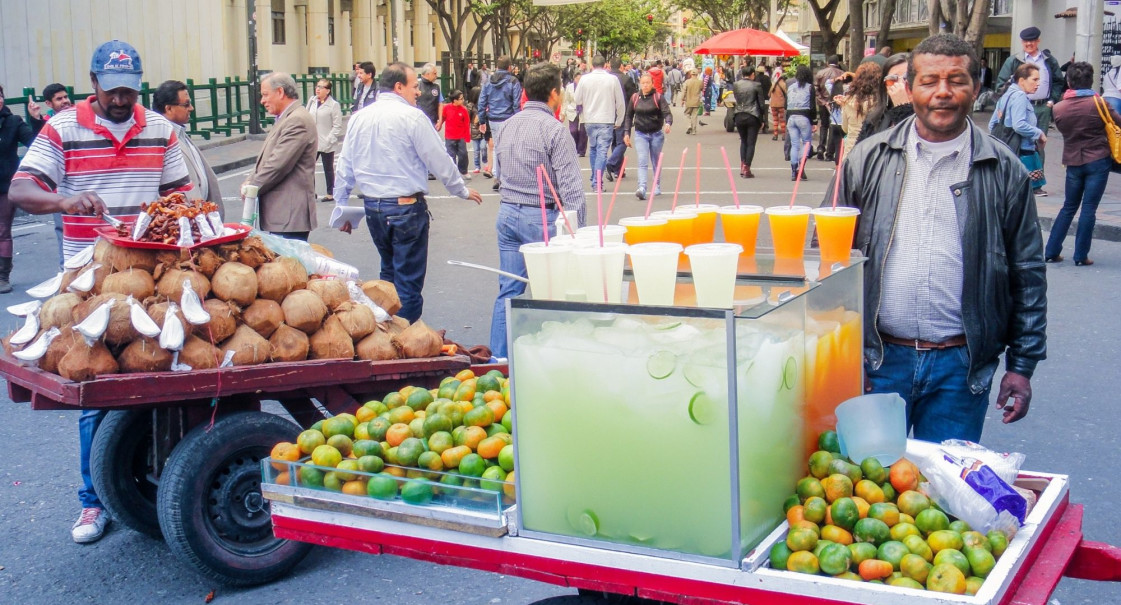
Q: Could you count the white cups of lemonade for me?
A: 6